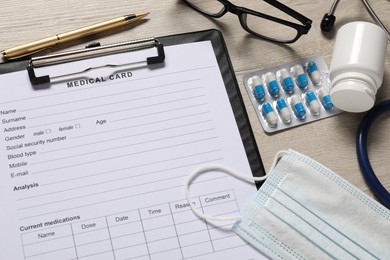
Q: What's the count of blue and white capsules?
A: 10